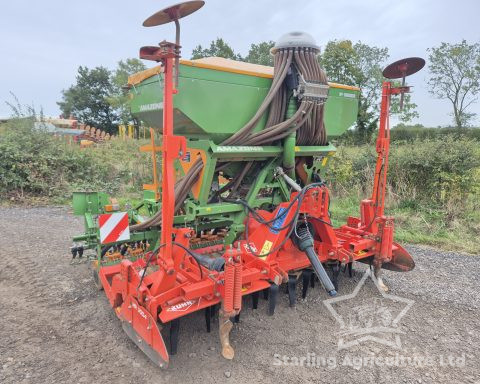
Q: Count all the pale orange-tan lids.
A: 1